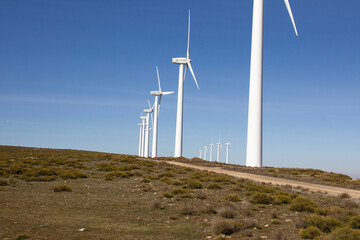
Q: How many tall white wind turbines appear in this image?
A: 11